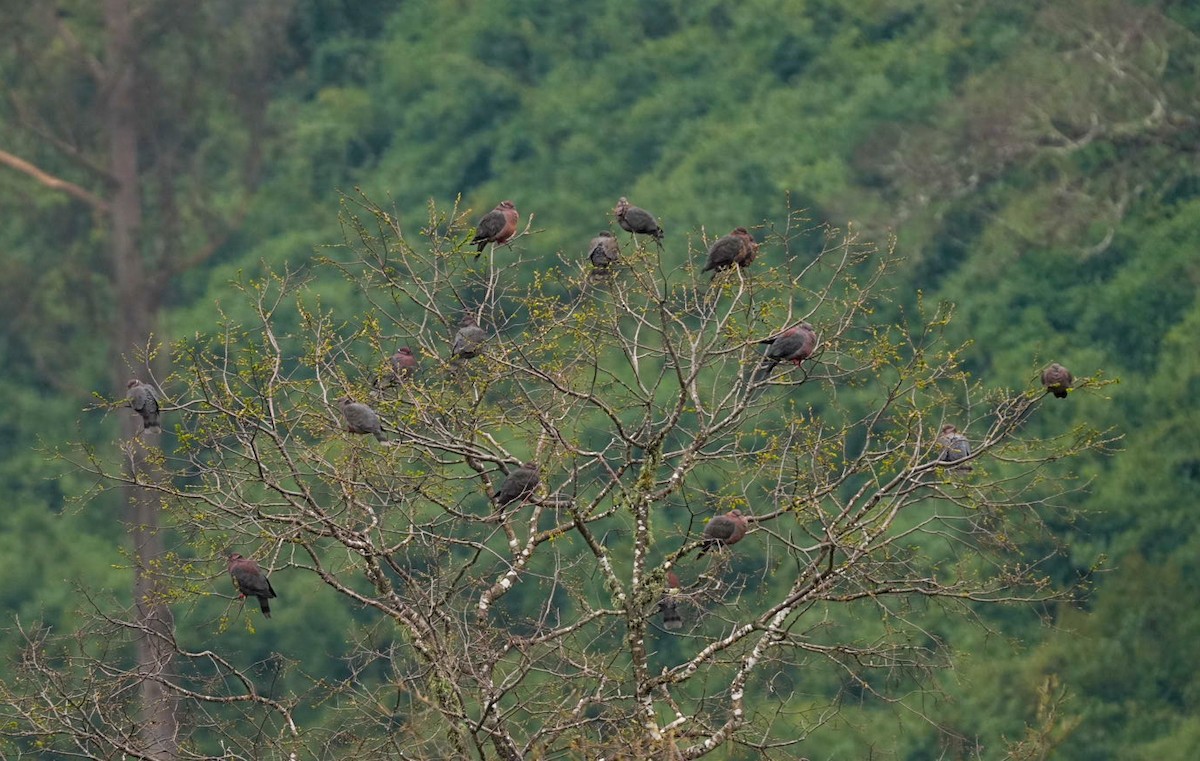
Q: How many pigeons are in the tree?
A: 15